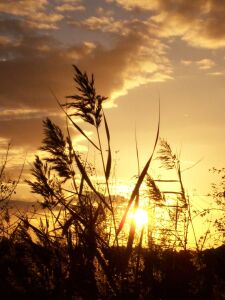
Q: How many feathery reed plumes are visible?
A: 5